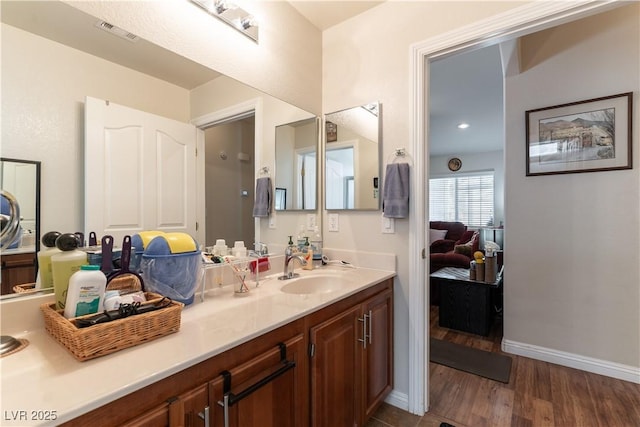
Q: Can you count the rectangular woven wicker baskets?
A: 1